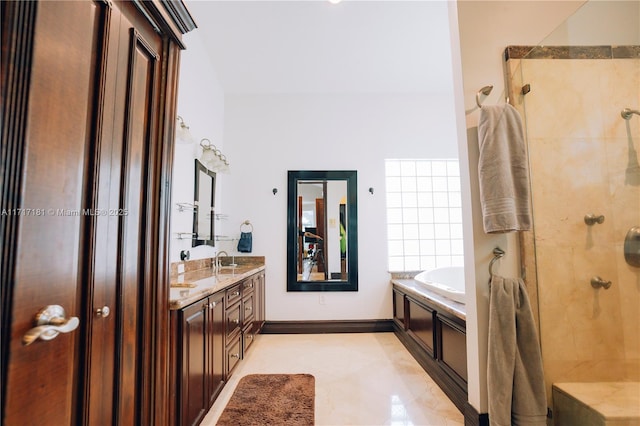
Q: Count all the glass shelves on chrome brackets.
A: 4